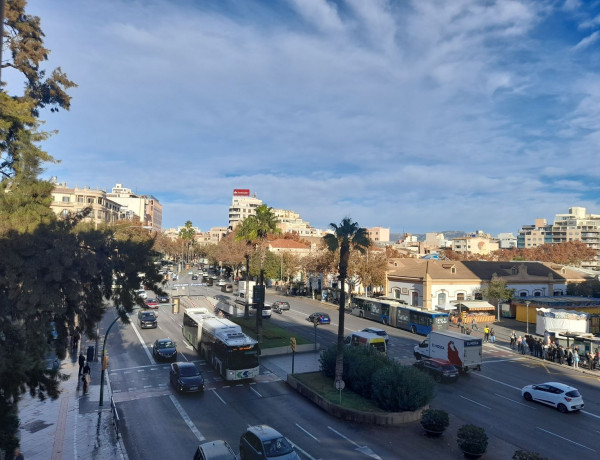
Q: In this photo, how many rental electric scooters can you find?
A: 0